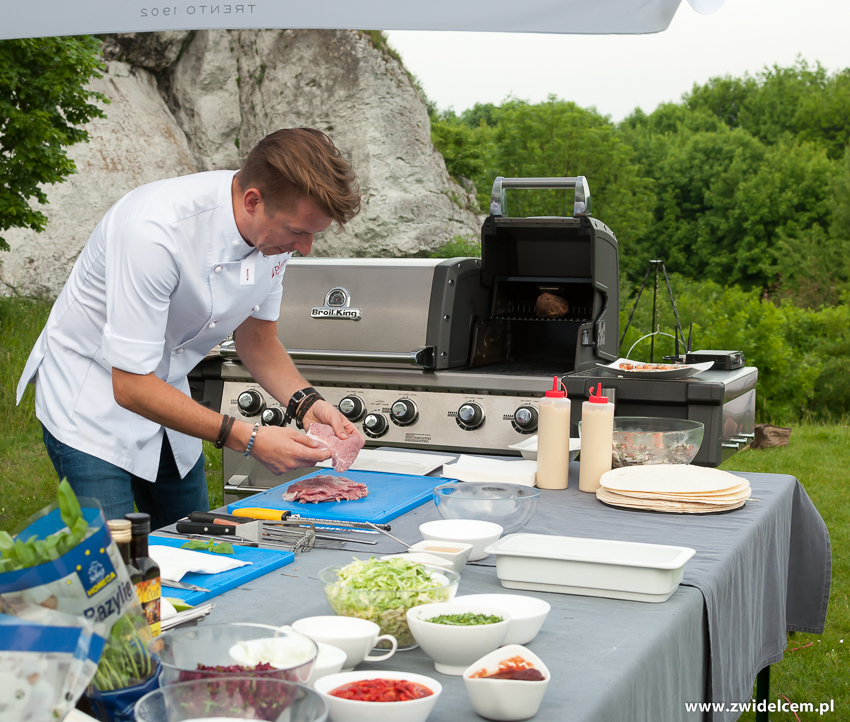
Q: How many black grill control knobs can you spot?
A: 7